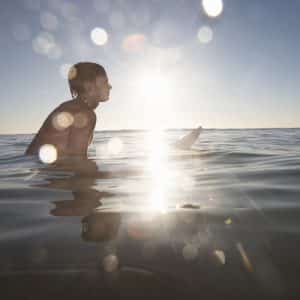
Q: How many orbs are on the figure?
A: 4